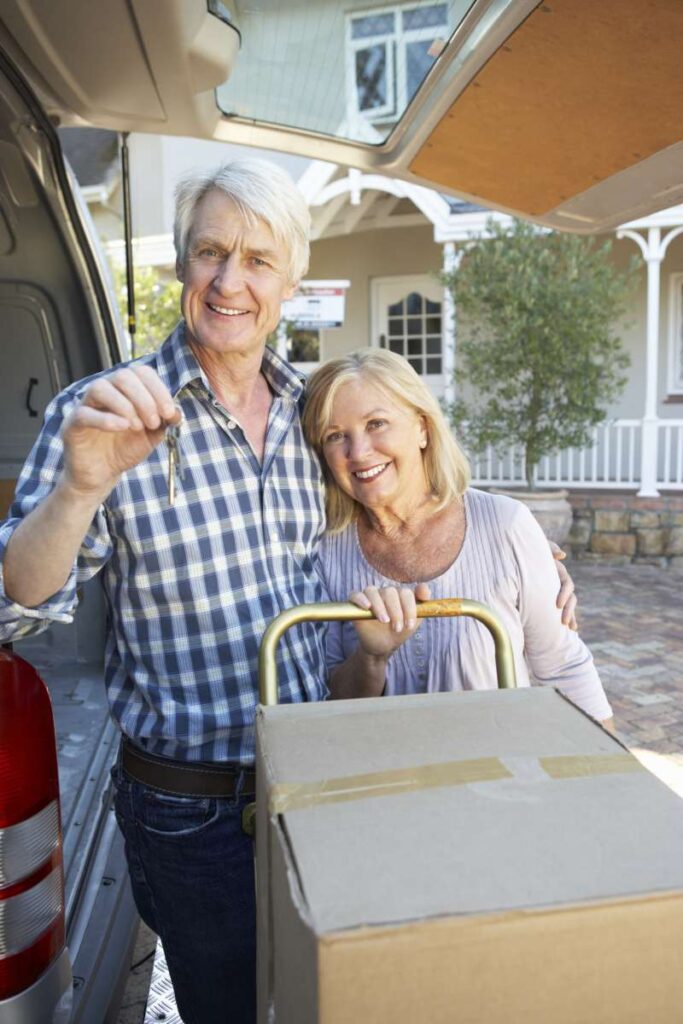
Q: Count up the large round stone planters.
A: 1